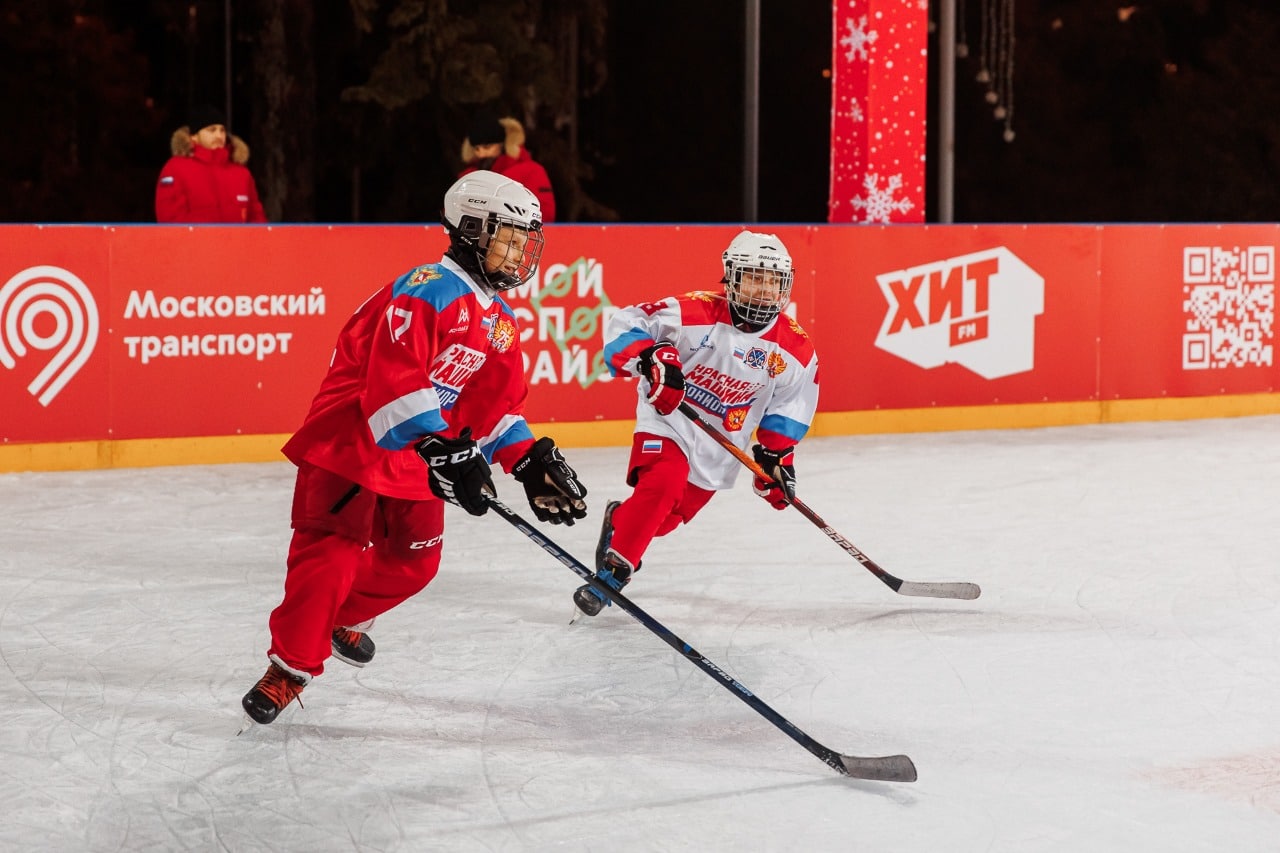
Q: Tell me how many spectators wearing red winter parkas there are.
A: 2